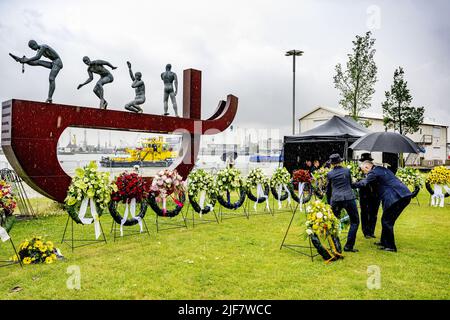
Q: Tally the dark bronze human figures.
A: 4